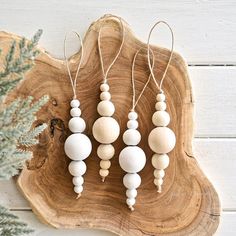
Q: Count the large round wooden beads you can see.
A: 4